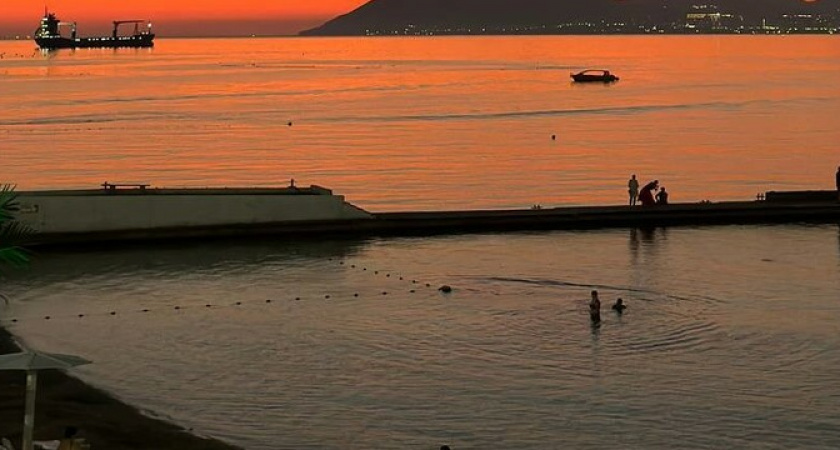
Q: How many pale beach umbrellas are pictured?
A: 1